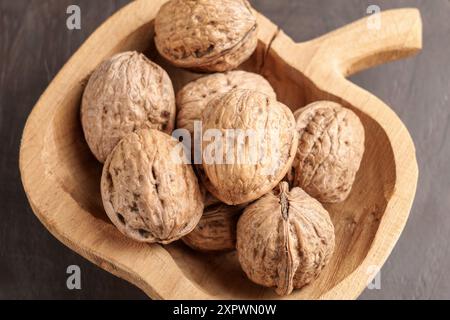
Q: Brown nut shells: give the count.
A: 8